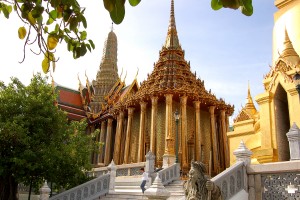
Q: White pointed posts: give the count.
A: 6